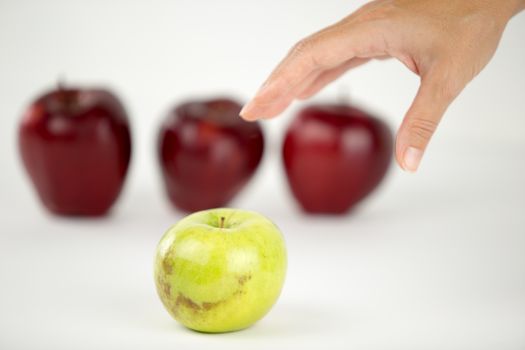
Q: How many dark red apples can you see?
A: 3